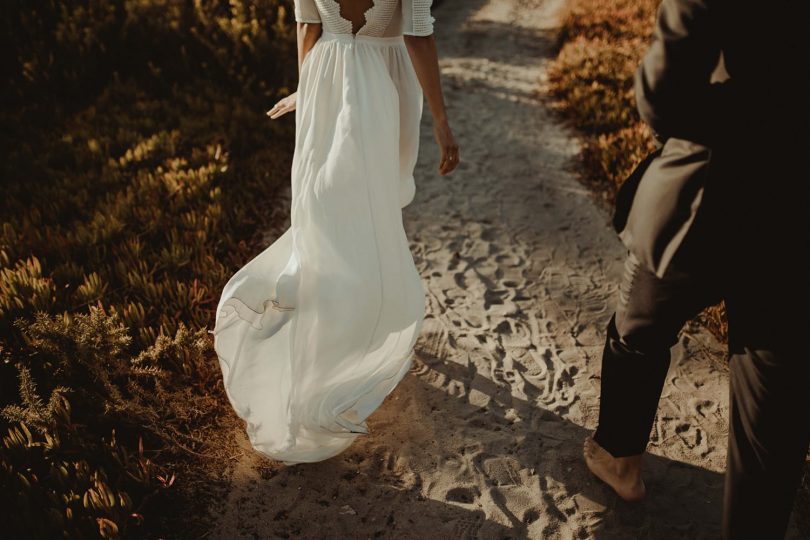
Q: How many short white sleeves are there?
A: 2